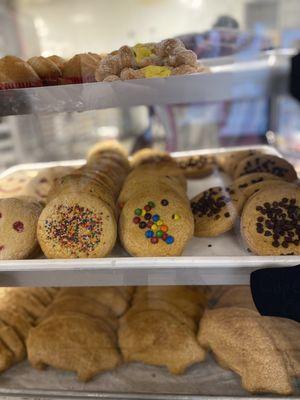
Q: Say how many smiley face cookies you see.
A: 3